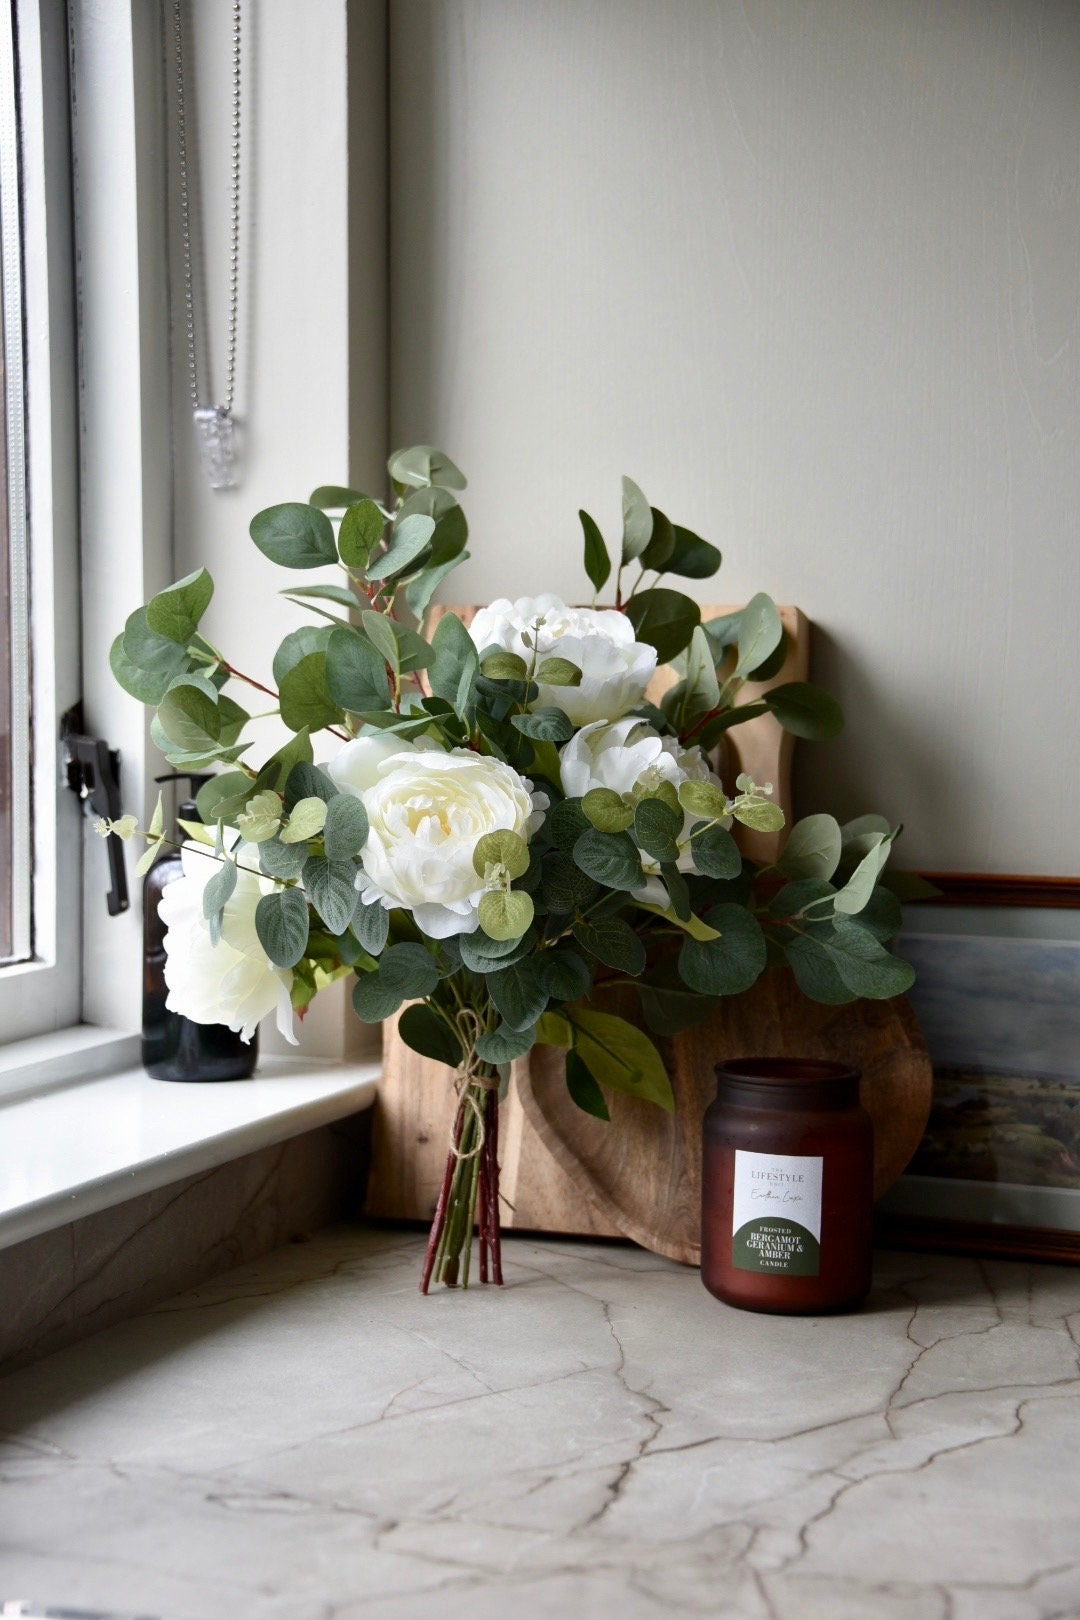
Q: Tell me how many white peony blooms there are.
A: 4